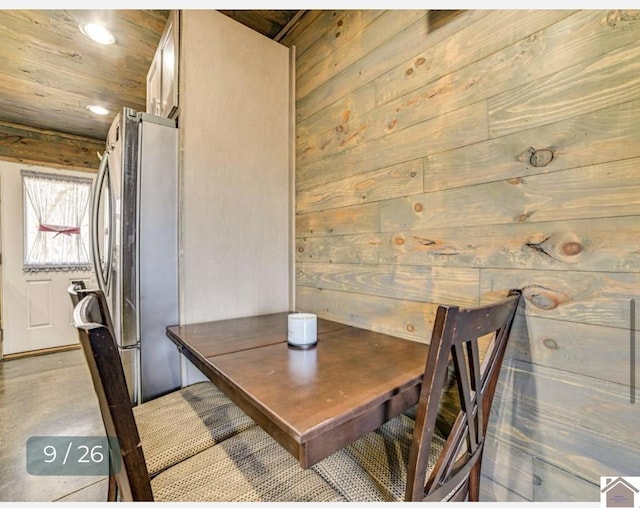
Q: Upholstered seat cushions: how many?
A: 3